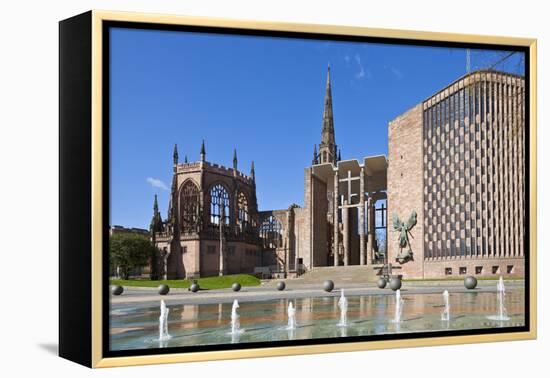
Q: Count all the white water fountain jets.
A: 7